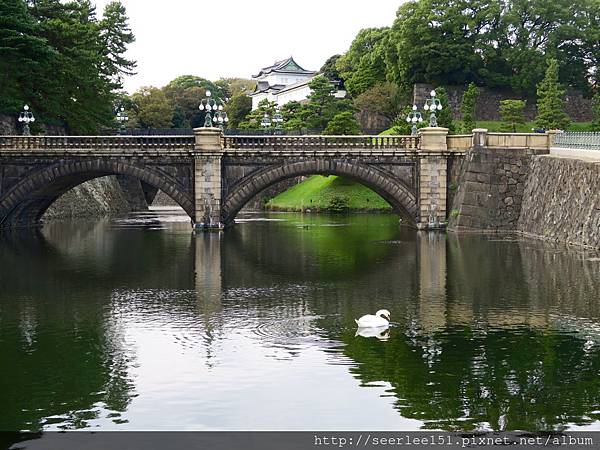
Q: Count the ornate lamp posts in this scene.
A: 8